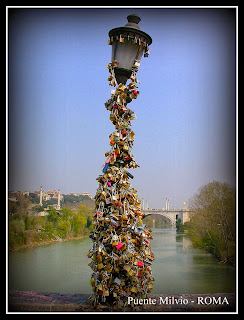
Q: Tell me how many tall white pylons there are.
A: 6